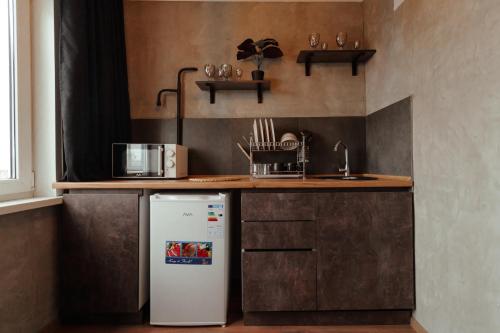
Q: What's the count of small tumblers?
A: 2